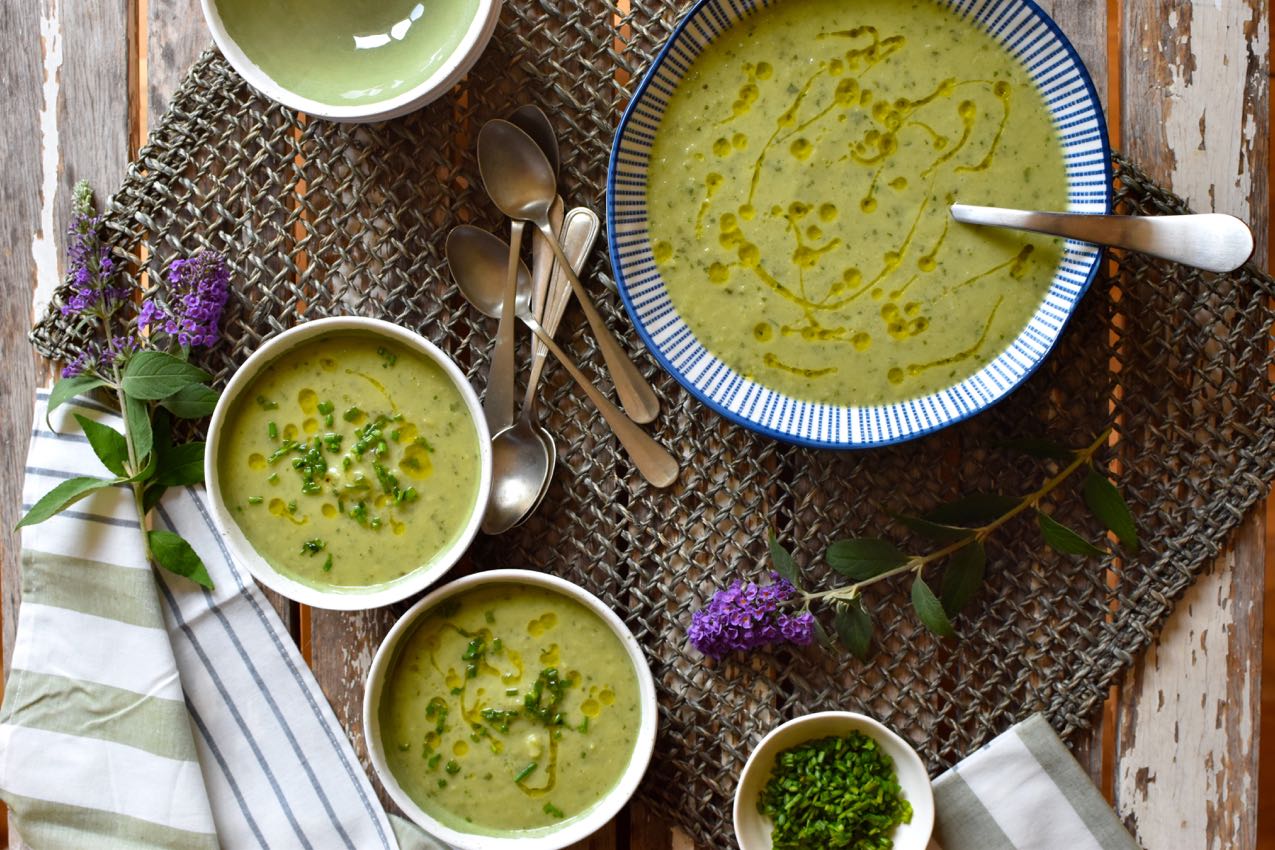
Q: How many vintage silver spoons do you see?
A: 5